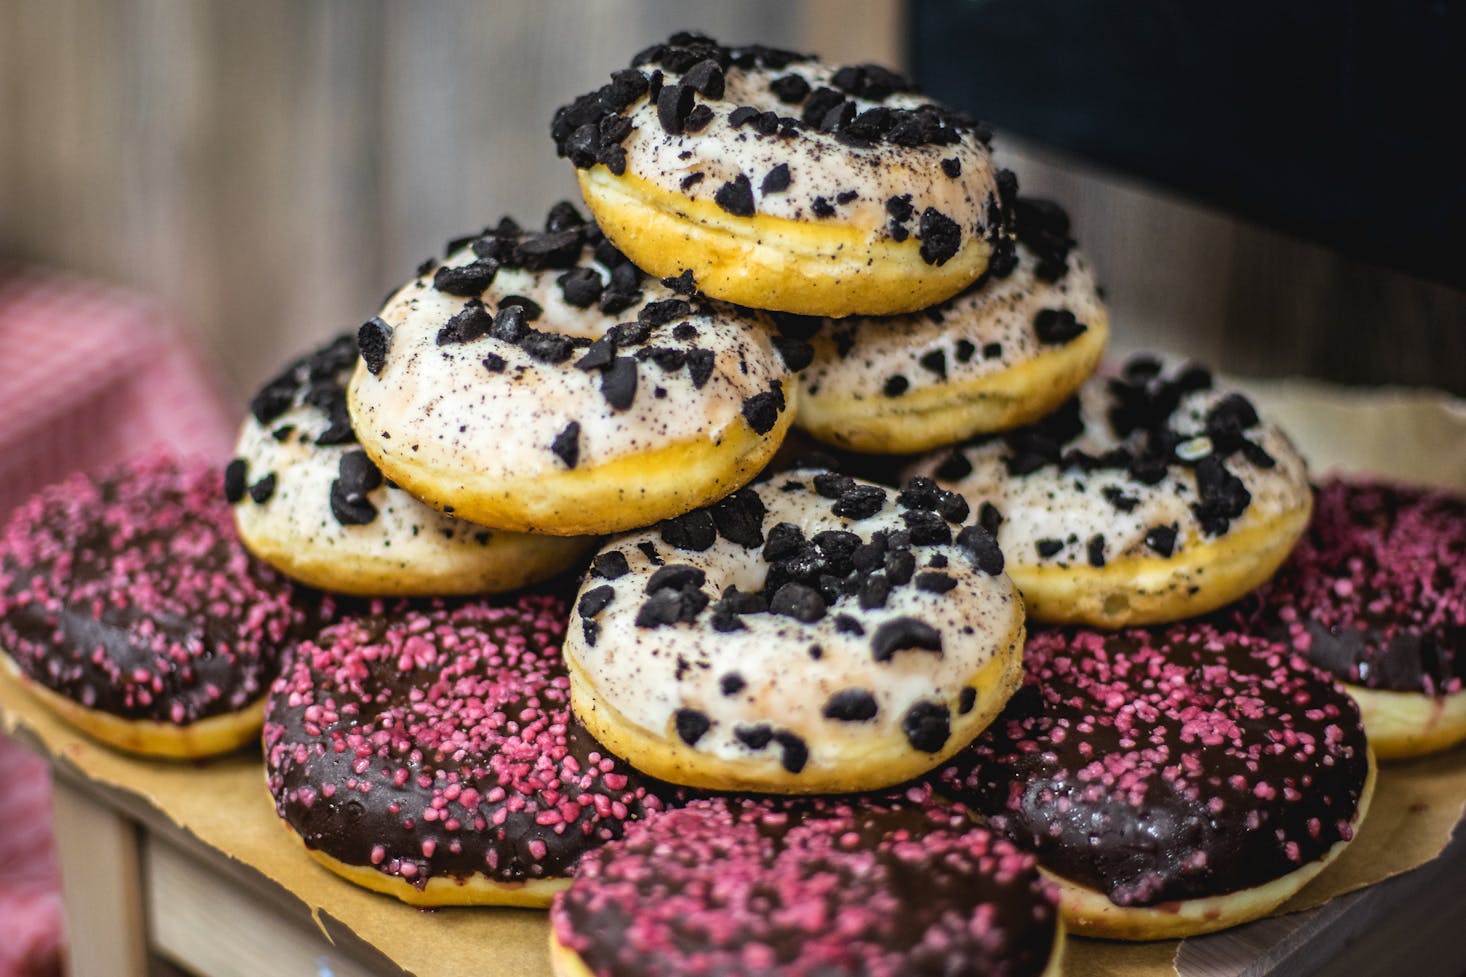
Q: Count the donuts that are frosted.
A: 11